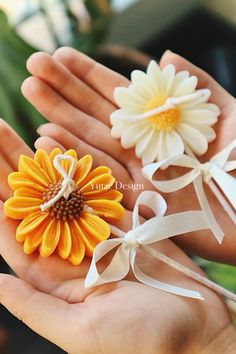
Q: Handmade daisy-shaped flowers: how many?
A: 2